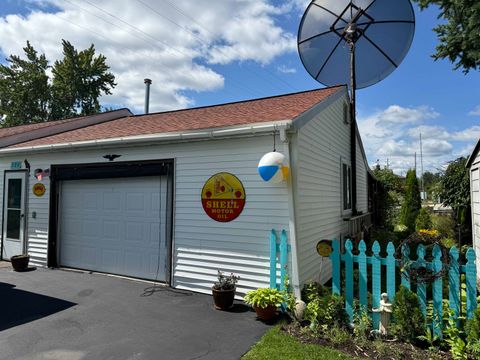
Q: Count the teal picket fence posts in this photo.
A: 12